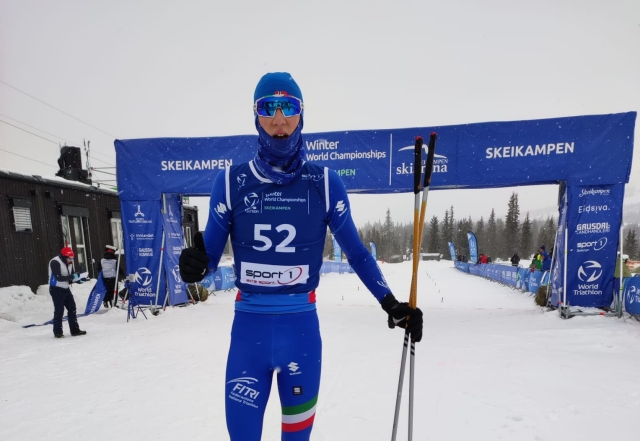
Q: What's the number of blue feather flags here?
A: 4